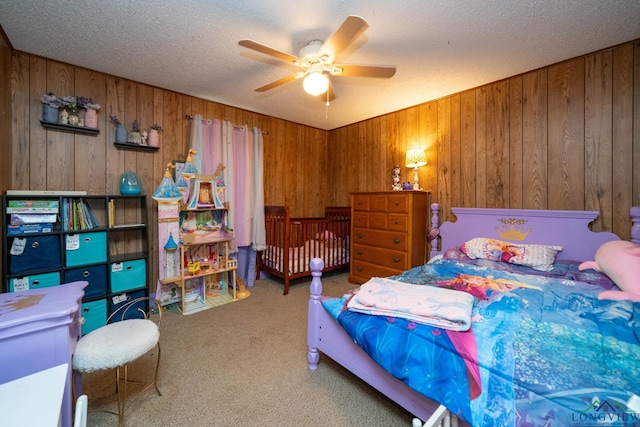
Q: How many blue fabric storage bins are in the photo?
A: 7